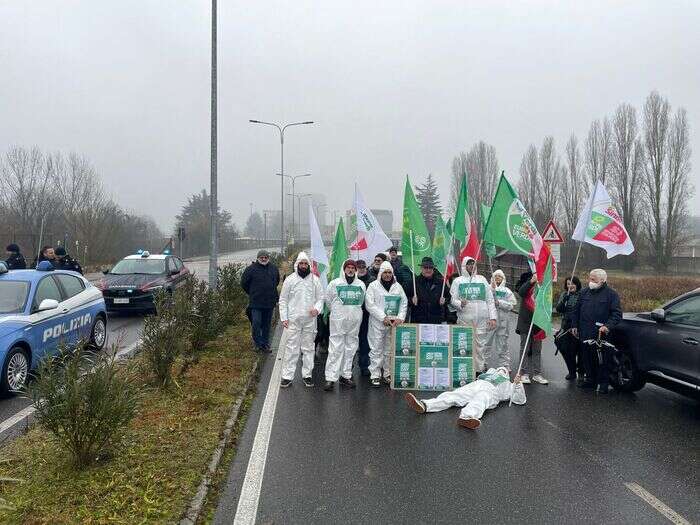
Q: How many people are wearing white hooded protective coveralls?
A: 6